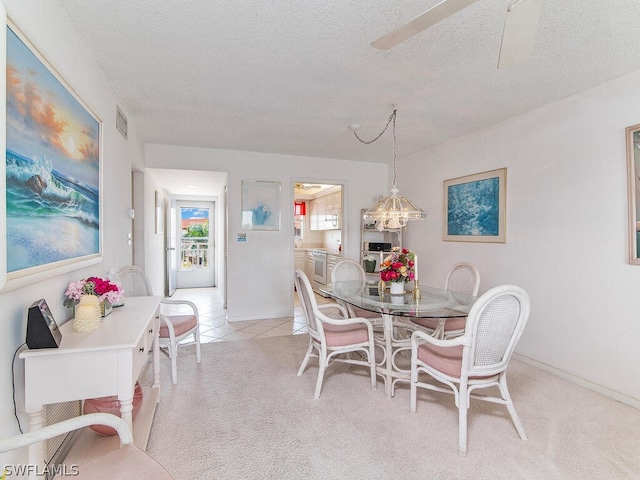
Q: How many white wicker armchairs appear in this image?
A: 6